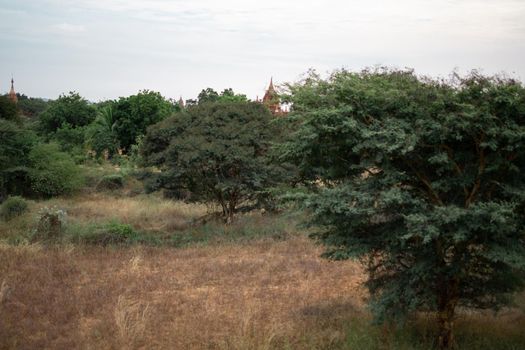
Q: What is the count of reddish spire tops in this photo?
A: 3